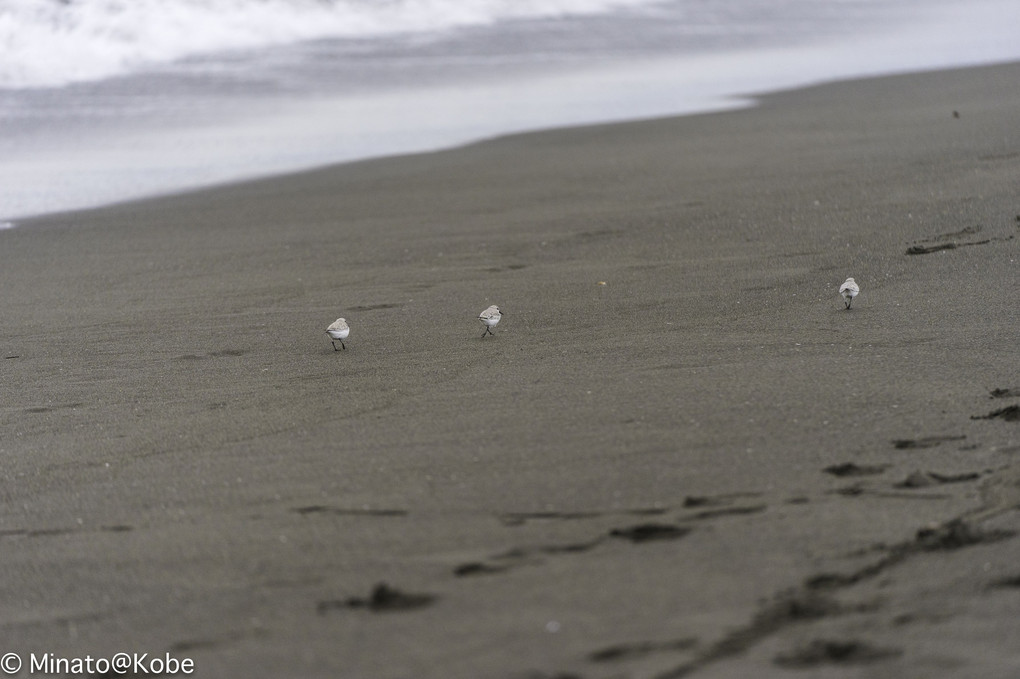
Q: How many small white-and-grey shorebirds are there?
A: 3